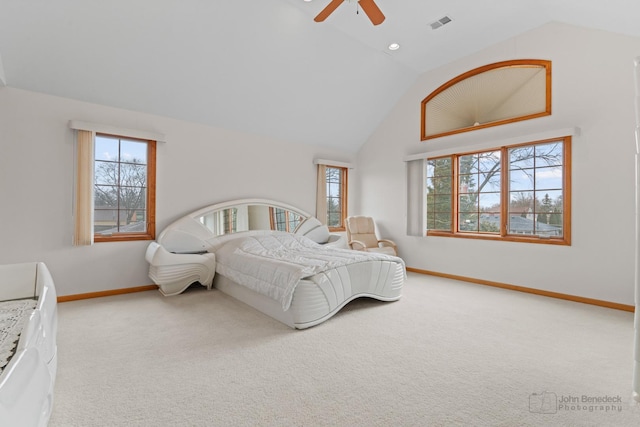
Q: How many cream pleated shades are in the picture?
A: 1